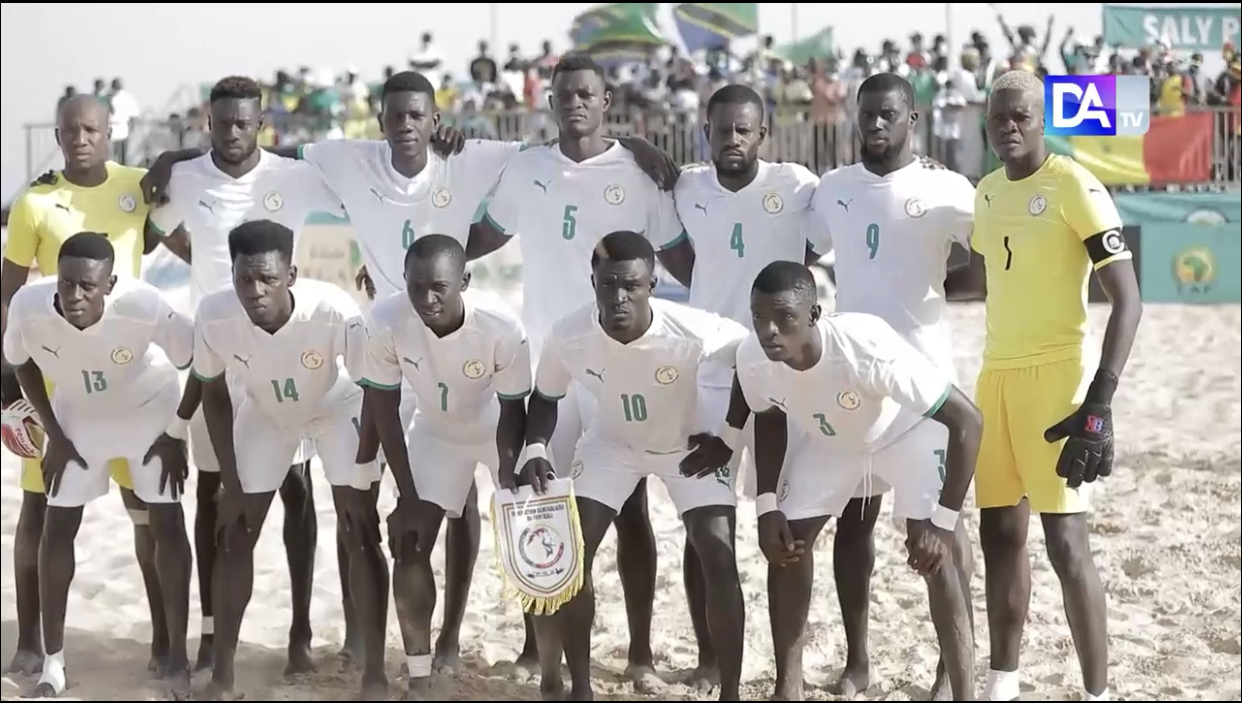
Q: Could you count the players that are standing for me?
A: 7